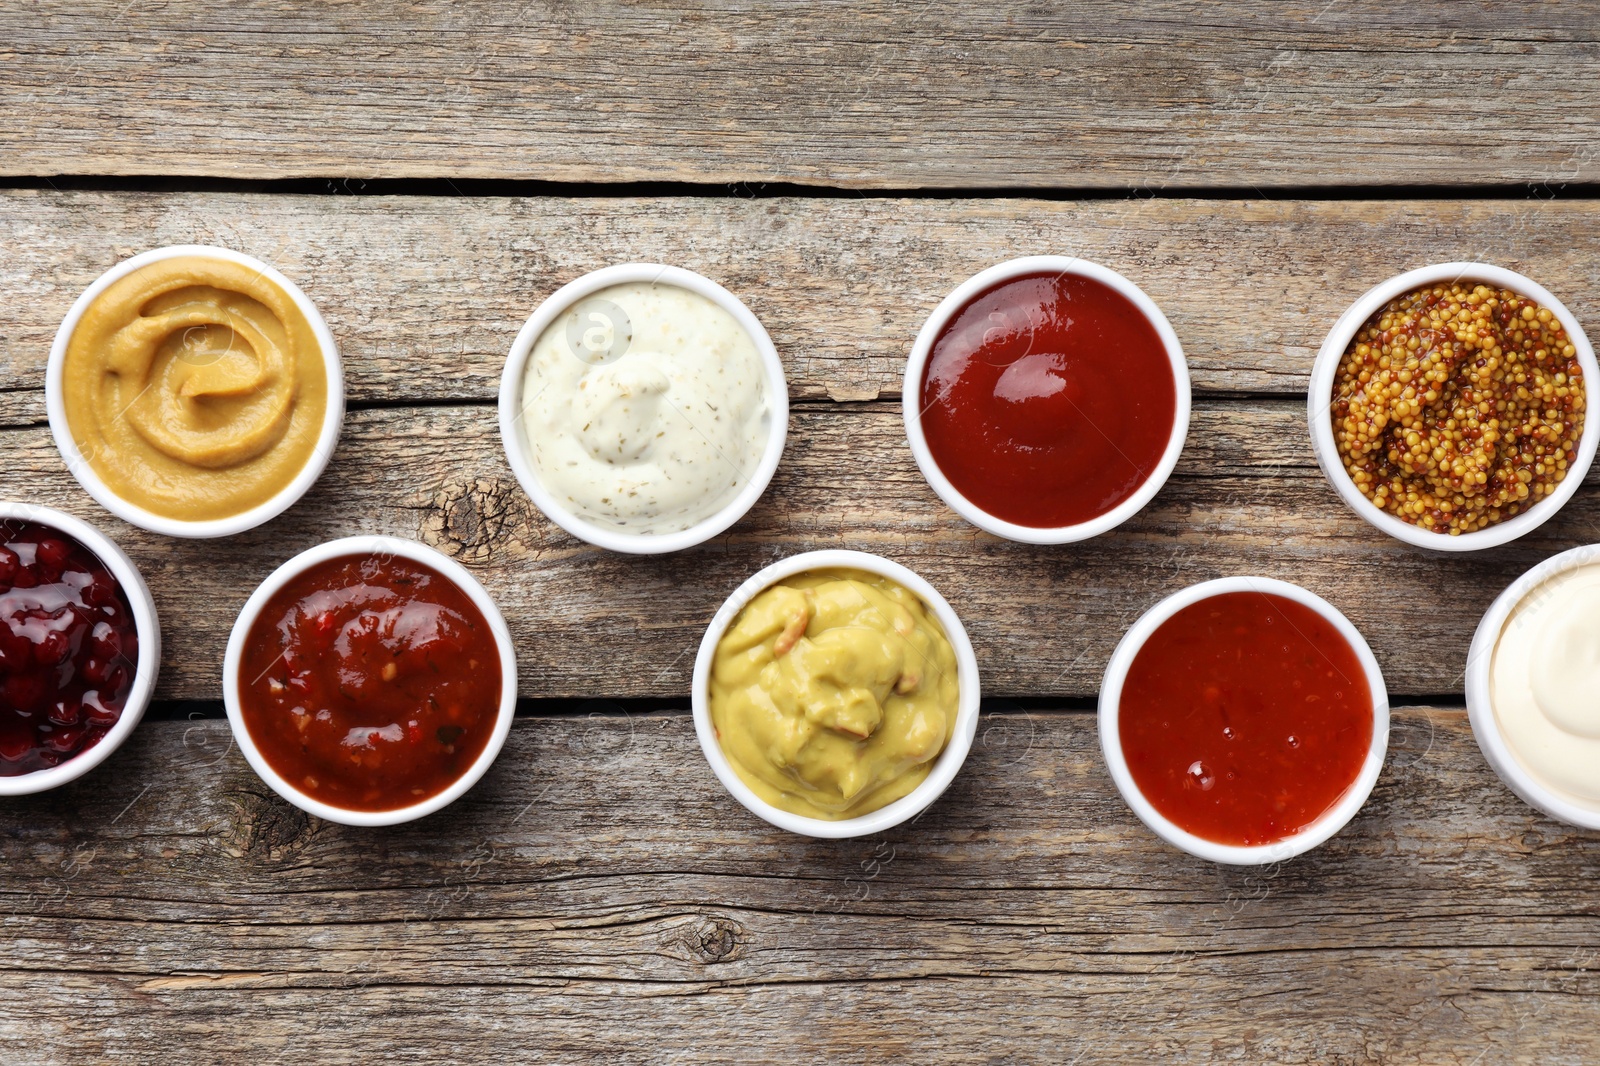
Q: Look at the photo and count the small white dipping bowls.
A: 9